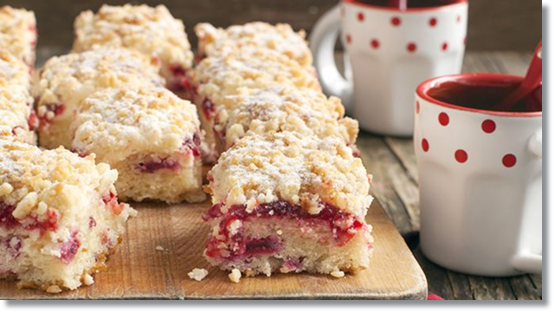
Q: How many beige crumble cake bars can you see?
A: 11